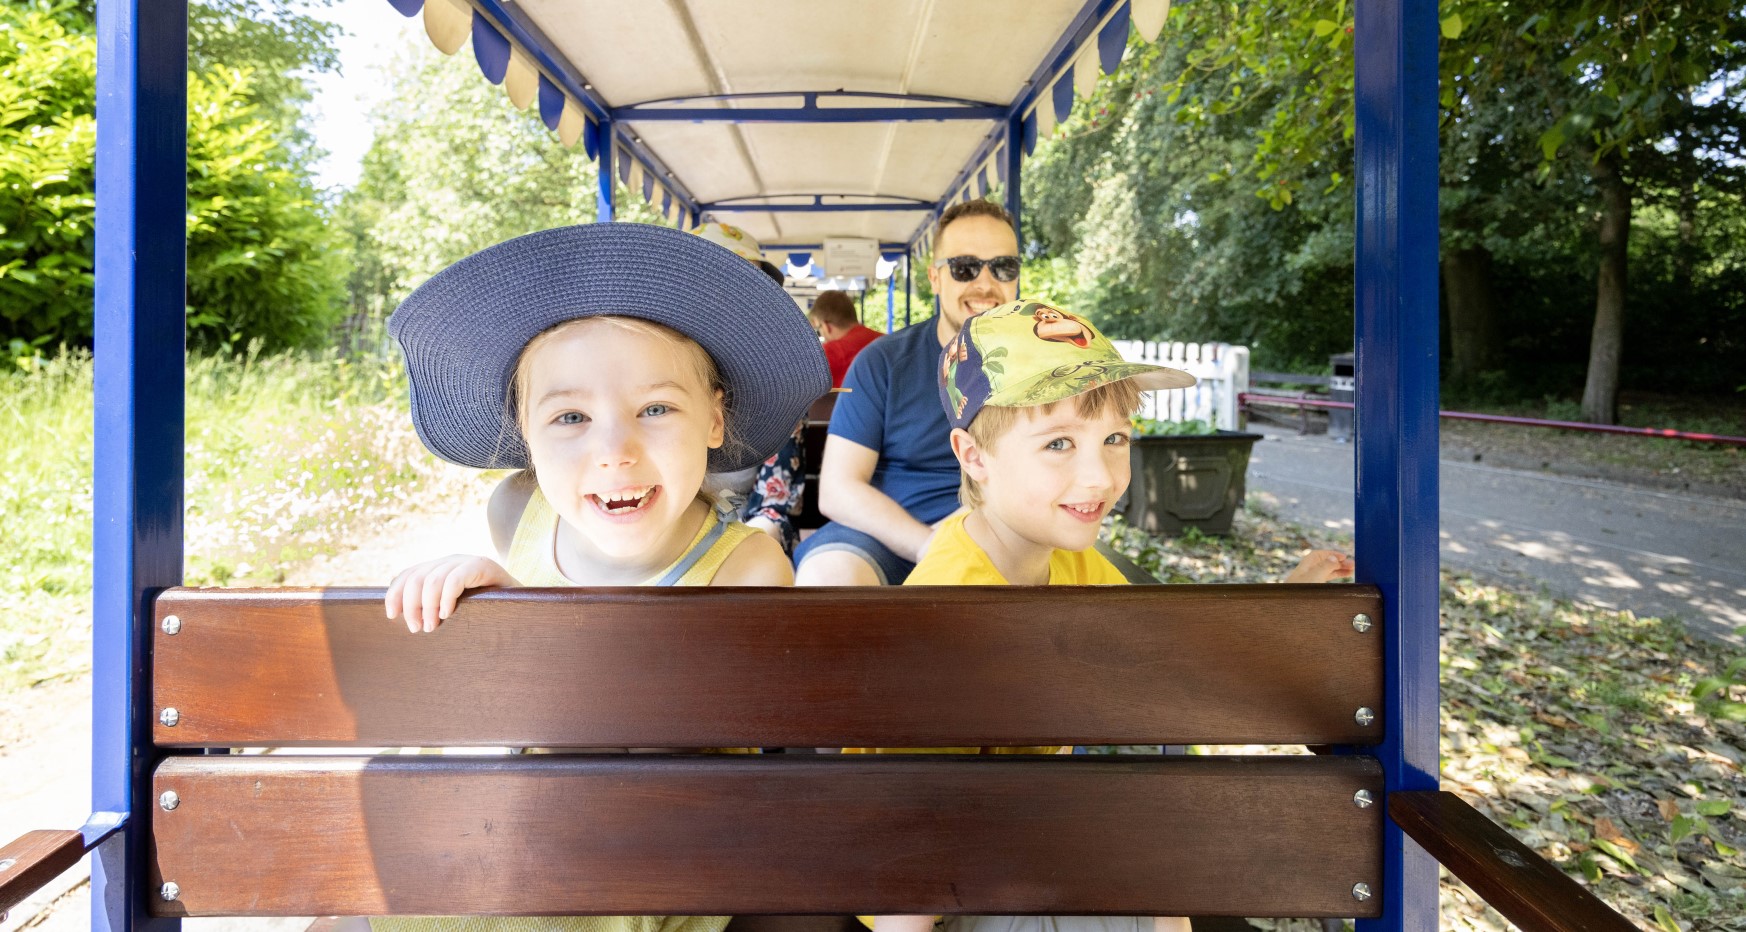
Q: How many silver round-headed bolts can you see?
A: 8